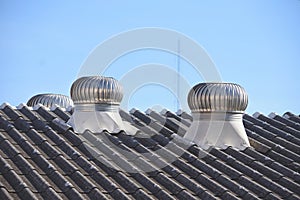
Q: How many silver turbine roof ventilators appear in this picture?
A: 3